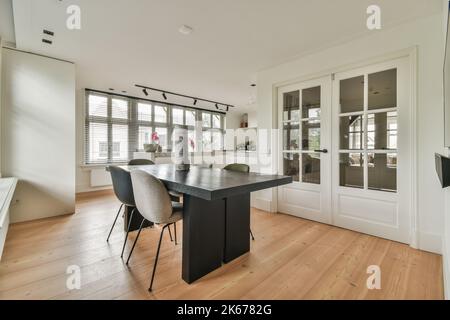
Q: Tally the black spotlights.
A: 5